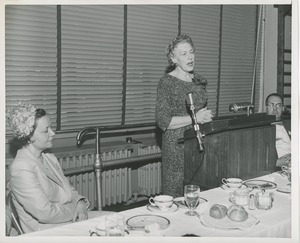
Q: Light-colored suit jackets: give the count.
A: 1